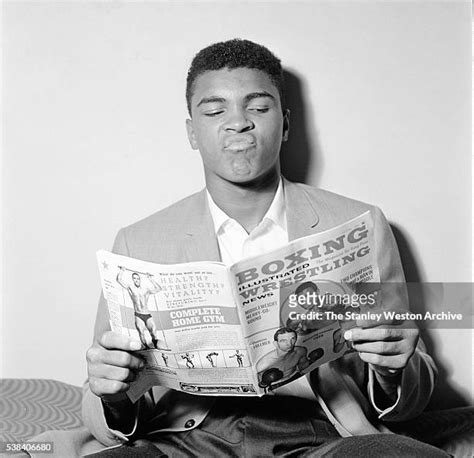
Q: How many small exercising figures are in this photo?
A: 4